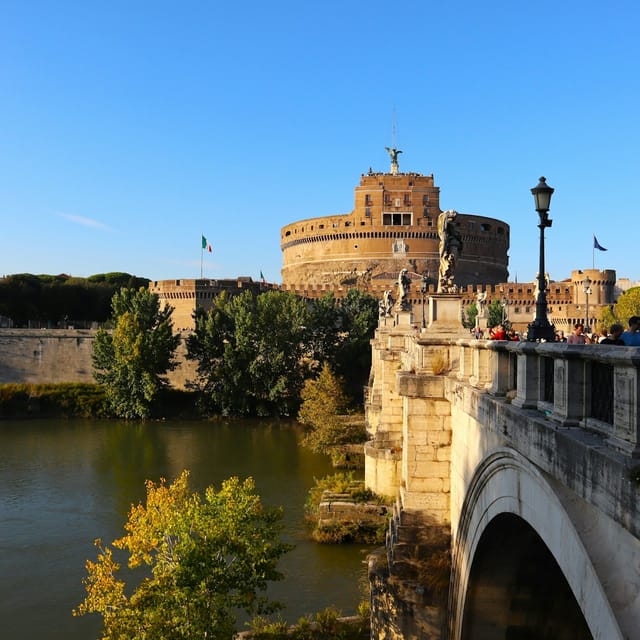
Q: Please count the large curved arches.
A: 1